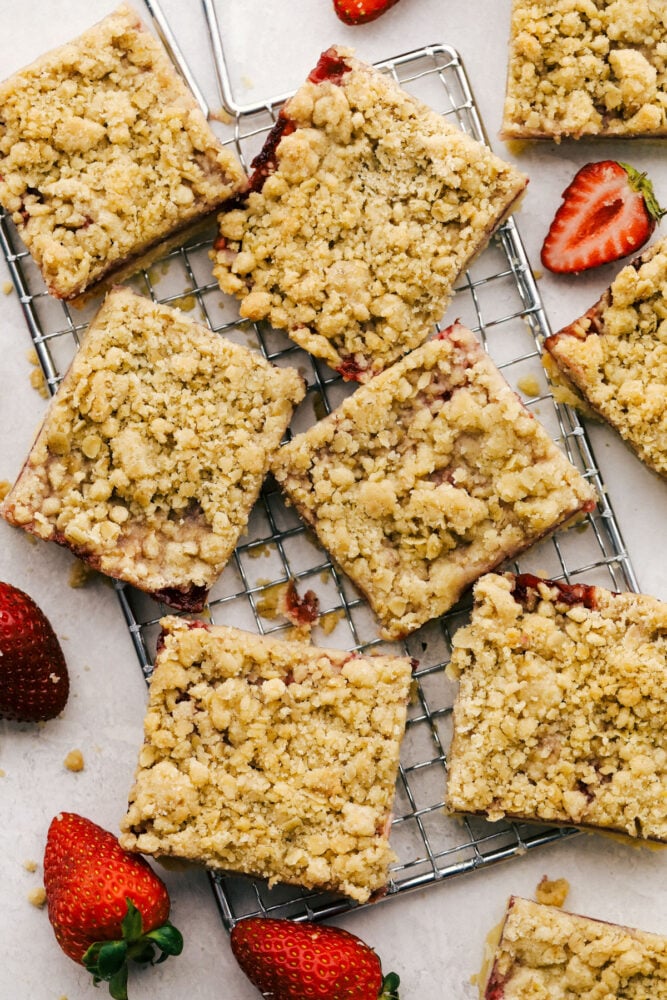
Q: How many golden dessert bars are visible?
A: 9